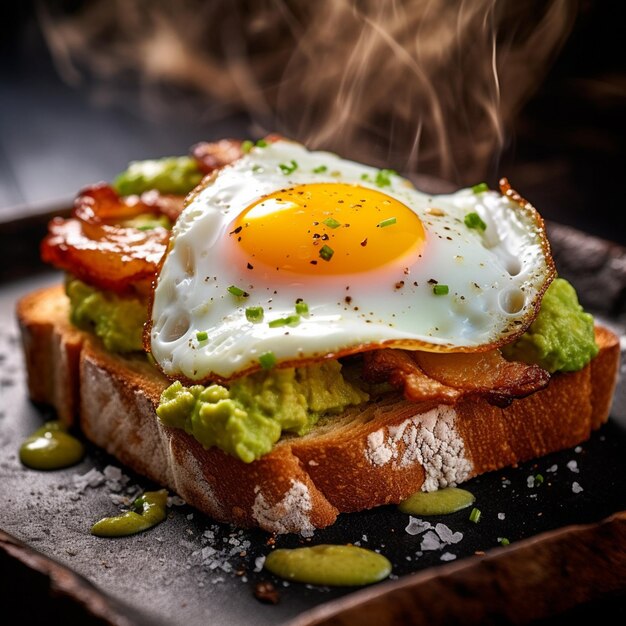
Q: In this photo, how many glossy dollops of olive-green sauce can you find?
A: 4